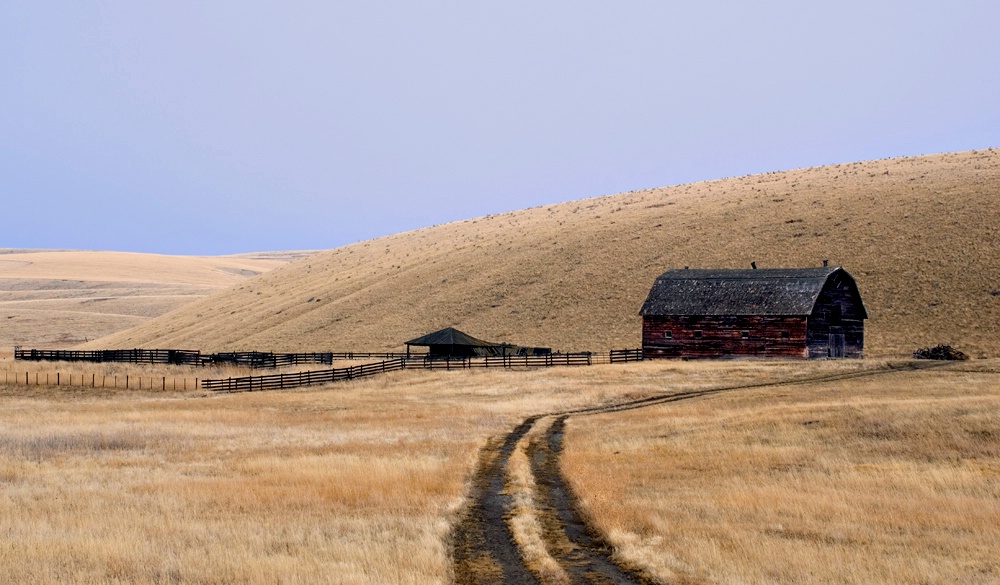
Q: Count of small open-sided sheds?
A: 1